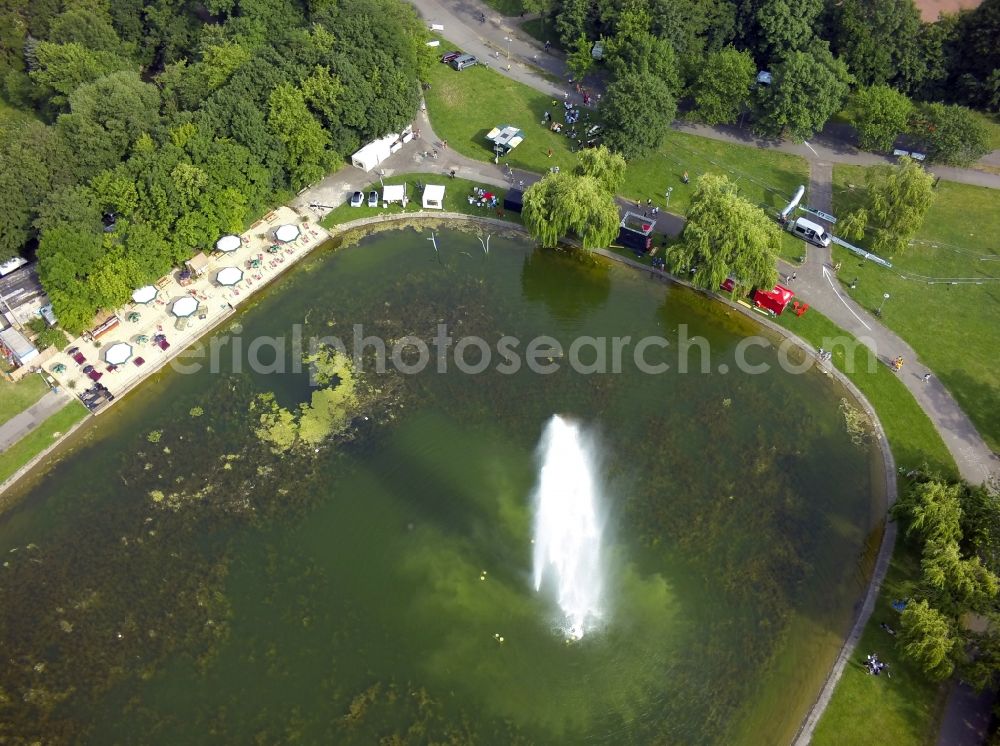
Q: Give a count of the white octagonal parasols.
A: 6